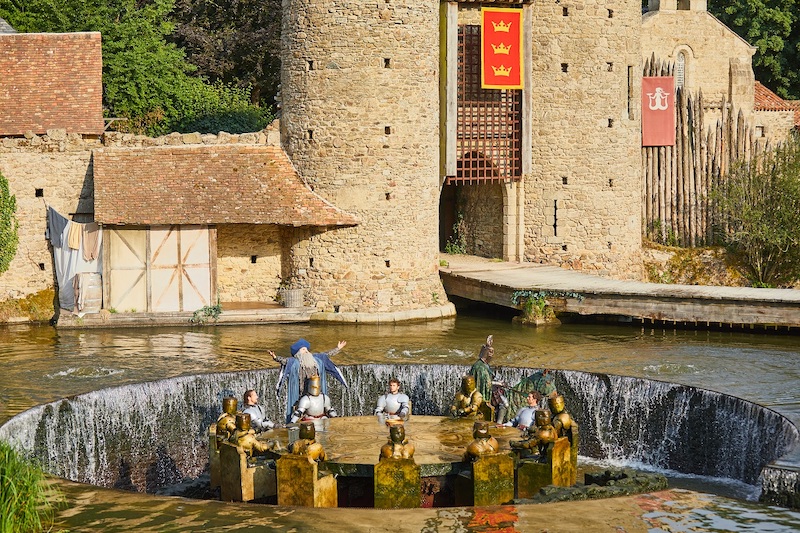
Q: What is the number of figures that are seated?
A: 12